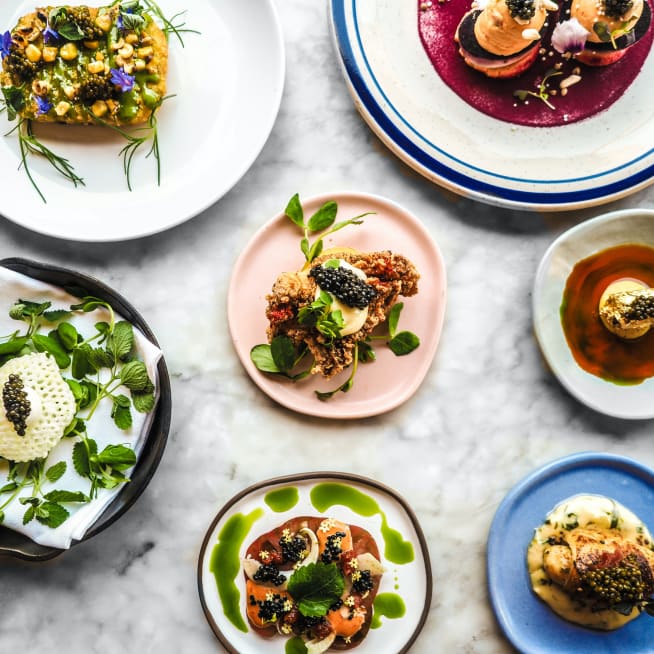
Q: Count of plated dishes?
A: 7